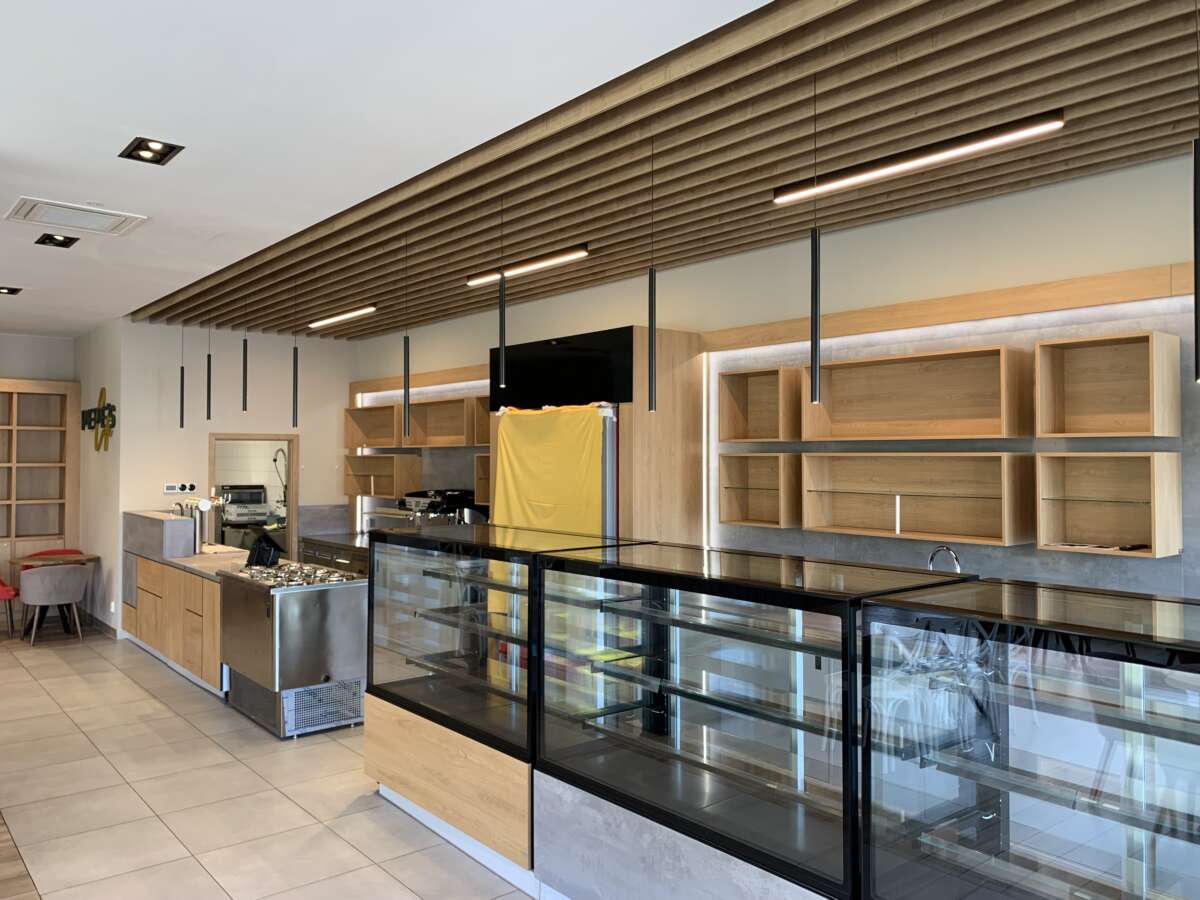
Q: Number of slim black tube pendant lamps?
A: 9